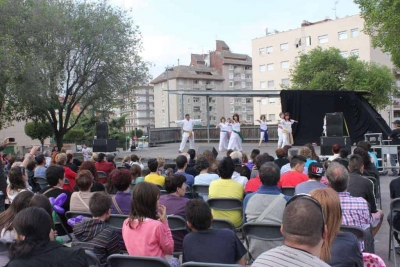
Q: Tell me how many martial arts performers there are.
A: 7